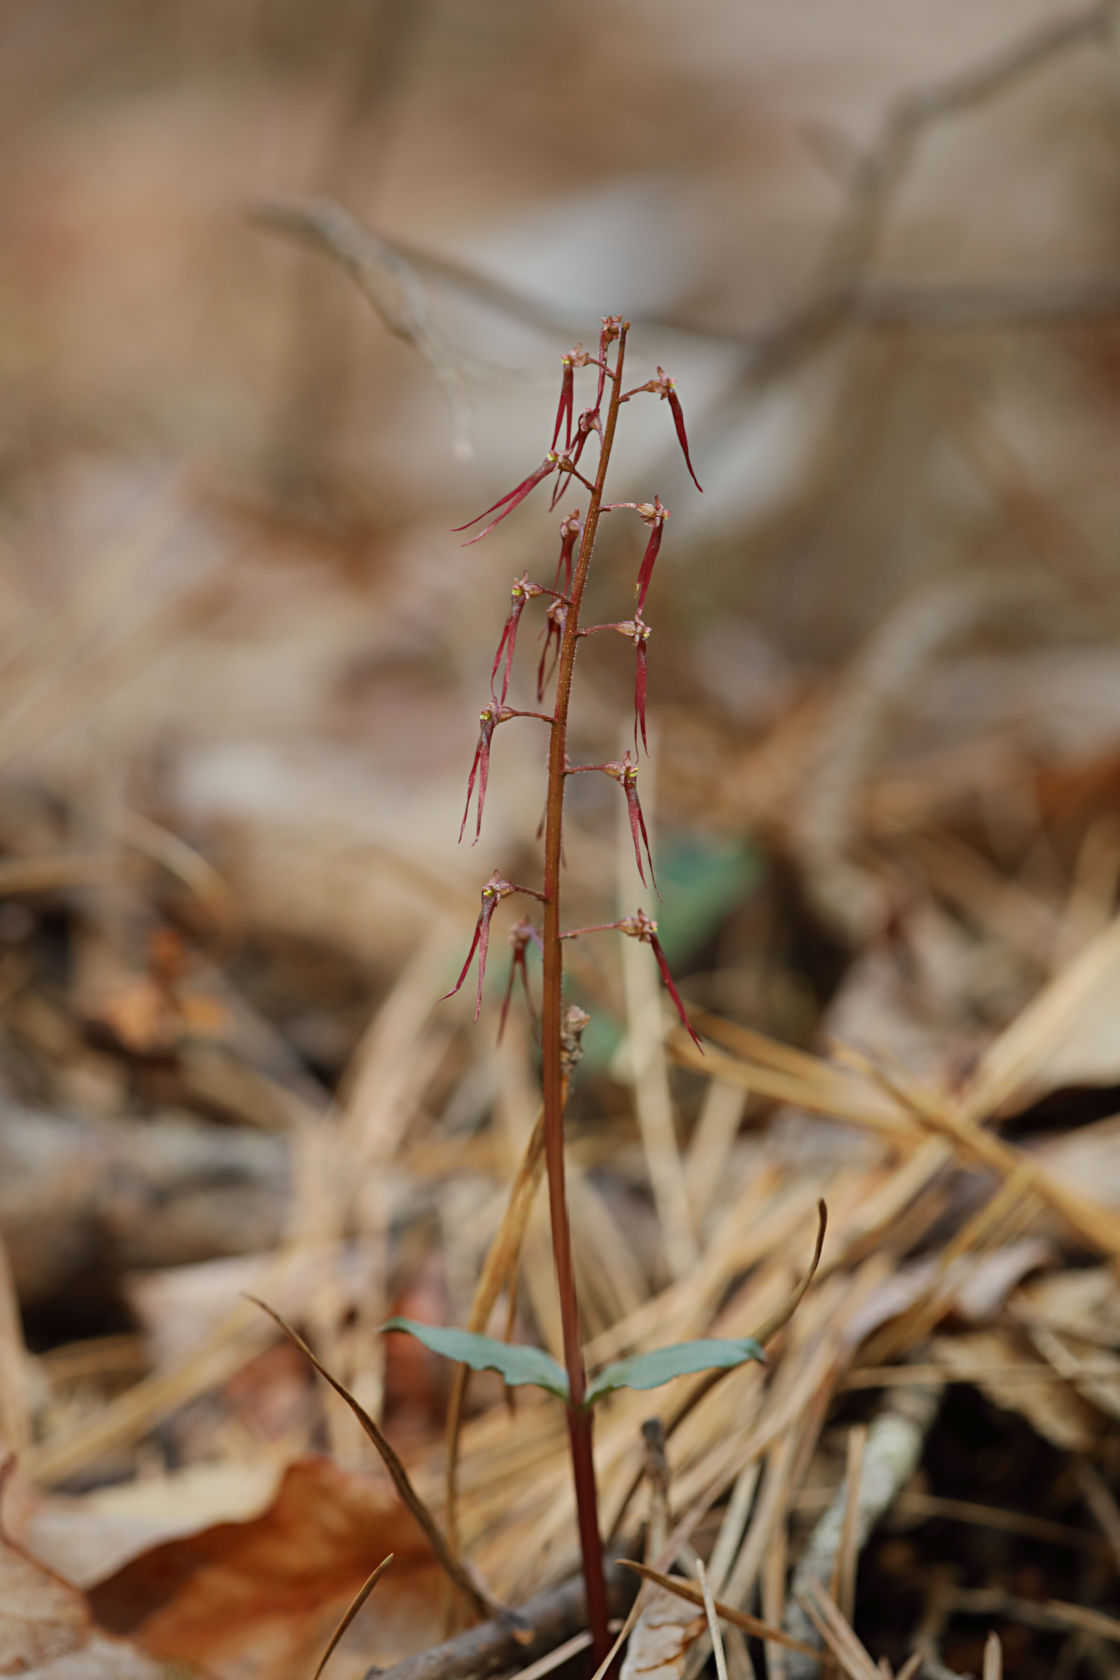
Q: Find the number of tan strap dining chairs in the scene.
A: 0